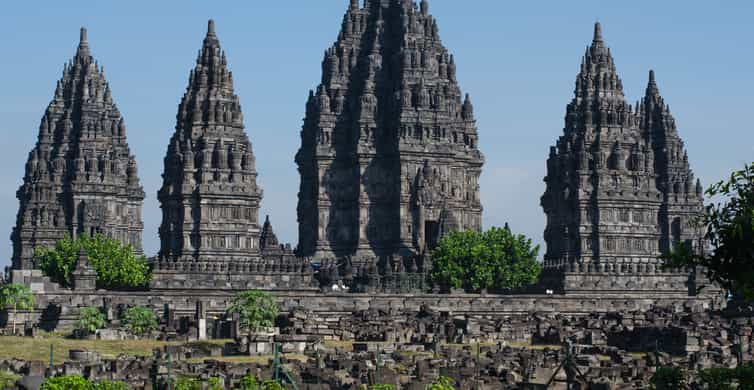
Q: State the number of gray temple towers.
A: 5